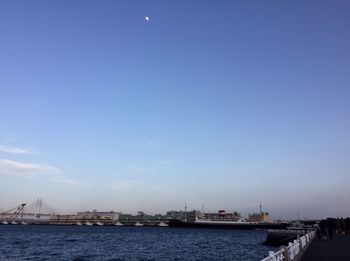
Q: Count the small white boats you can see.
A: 9